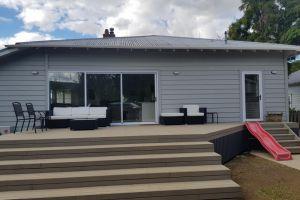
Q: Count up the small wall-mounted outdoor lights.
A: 3